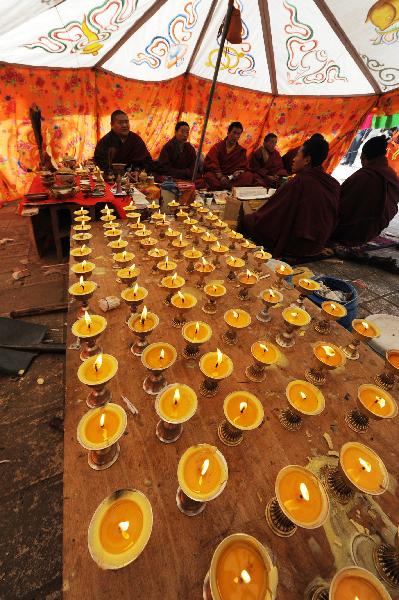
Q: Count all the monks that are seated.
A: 7